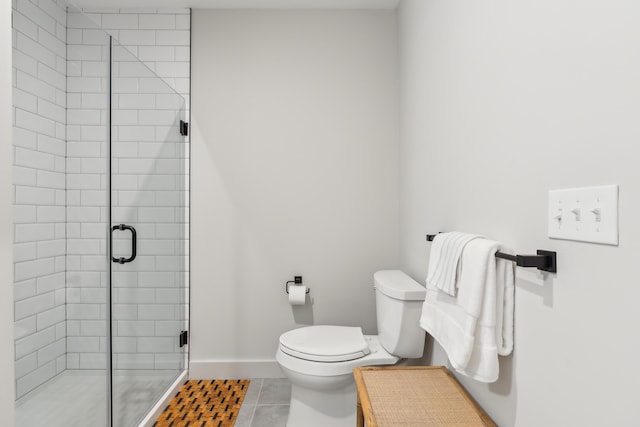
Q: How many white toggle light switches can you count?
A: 3